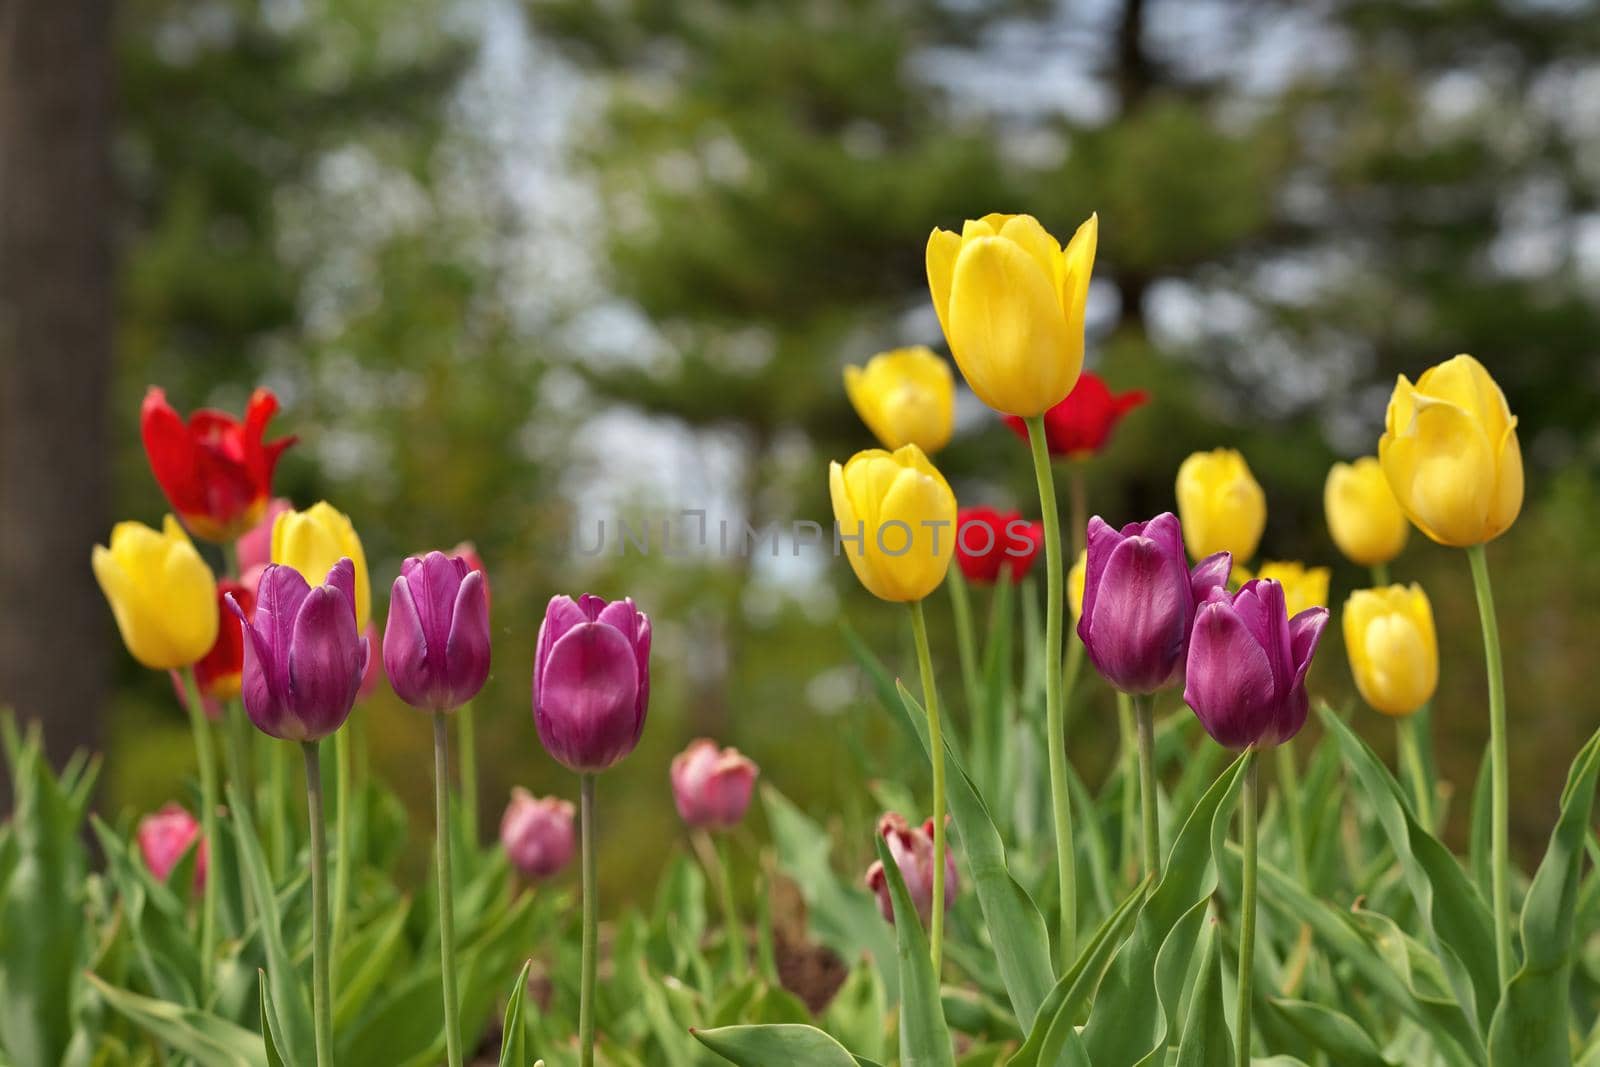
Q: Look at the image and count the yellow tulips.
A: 11